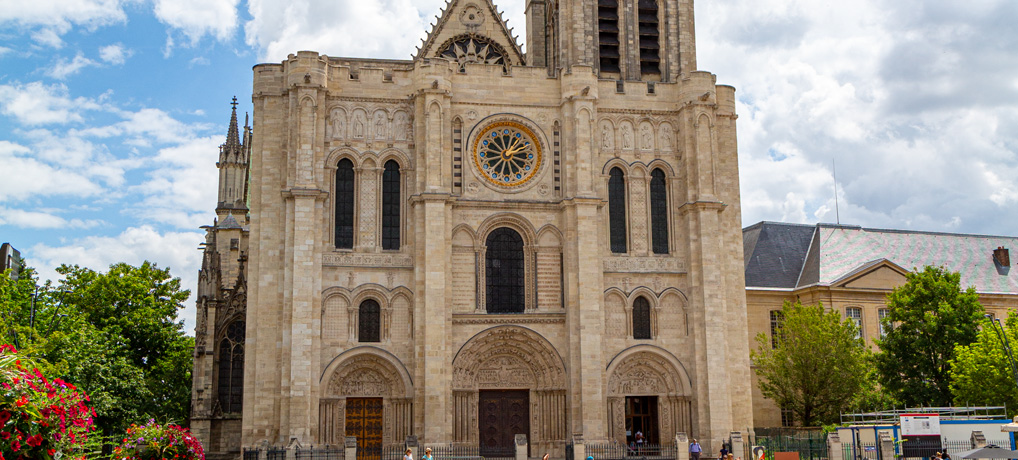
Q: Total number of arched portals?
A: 3